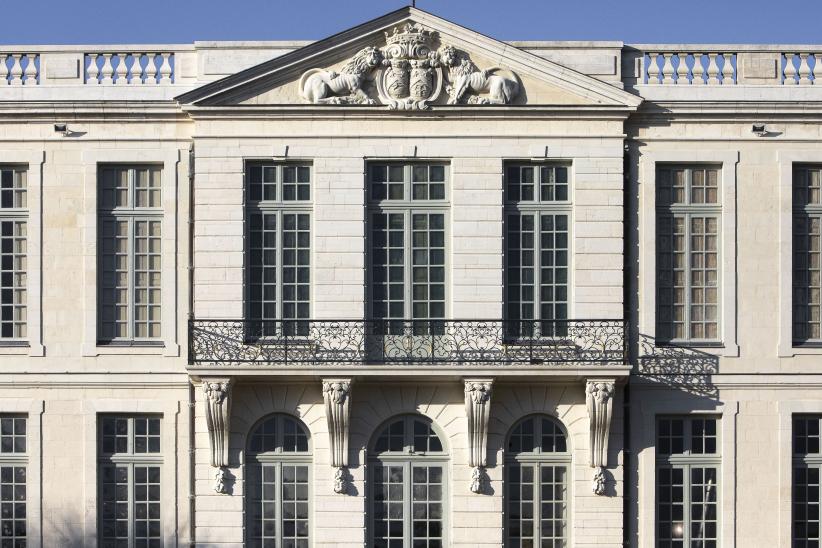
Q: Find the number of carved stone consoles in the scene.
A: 4